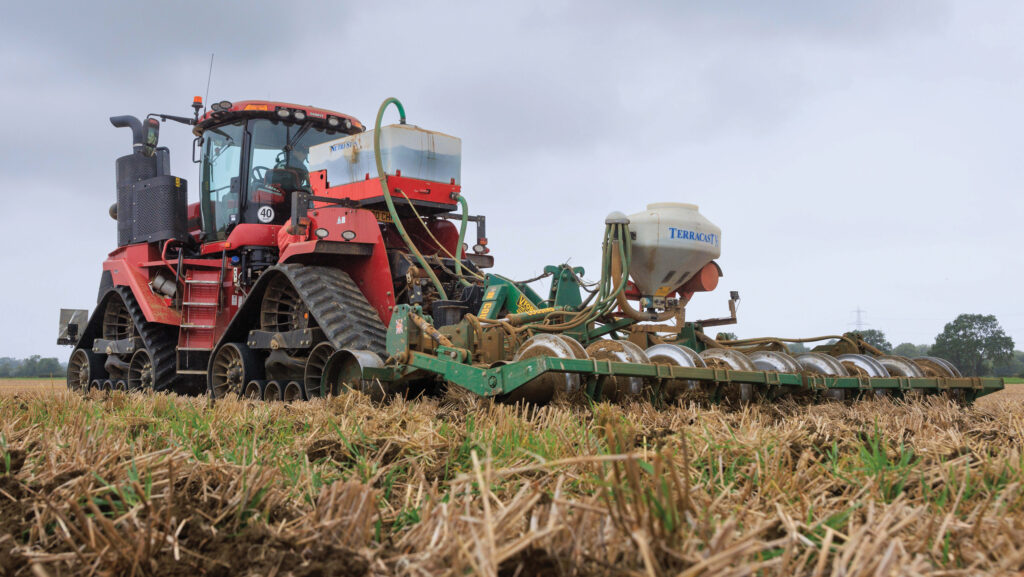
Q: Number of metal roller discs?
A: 9